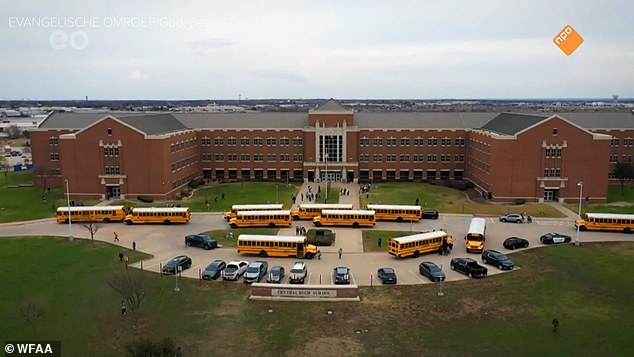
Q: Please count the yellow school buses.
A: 11